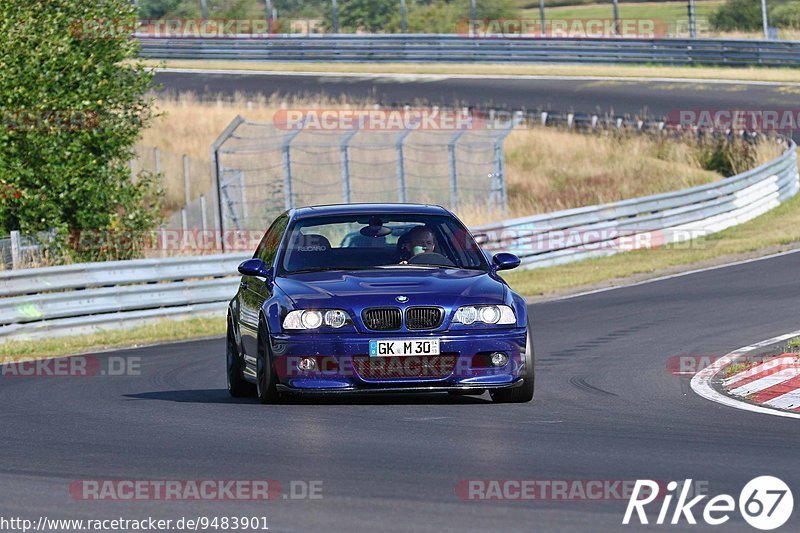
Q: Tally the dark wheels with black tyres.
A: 3